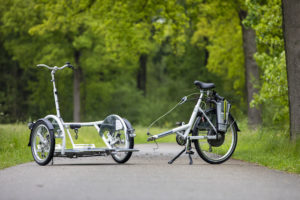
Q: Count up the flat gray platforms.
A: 1